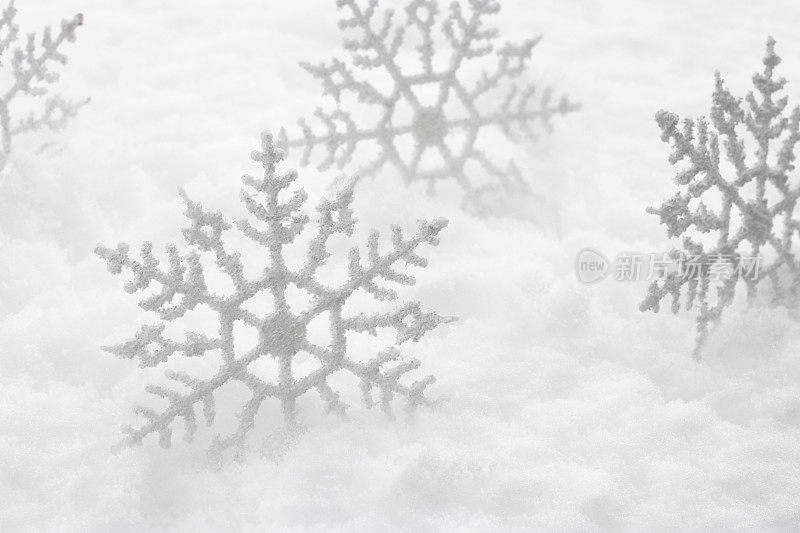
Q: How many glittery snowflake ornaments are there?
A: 4